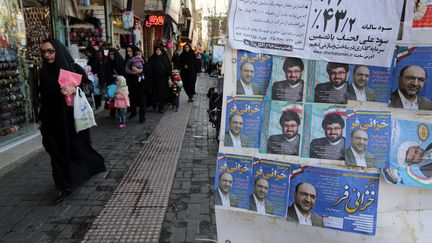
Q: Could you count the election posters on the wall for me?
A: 13